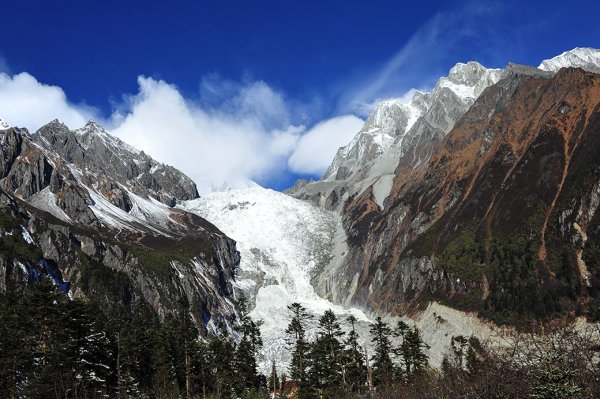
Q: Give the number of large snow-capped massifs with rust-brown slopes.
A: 1